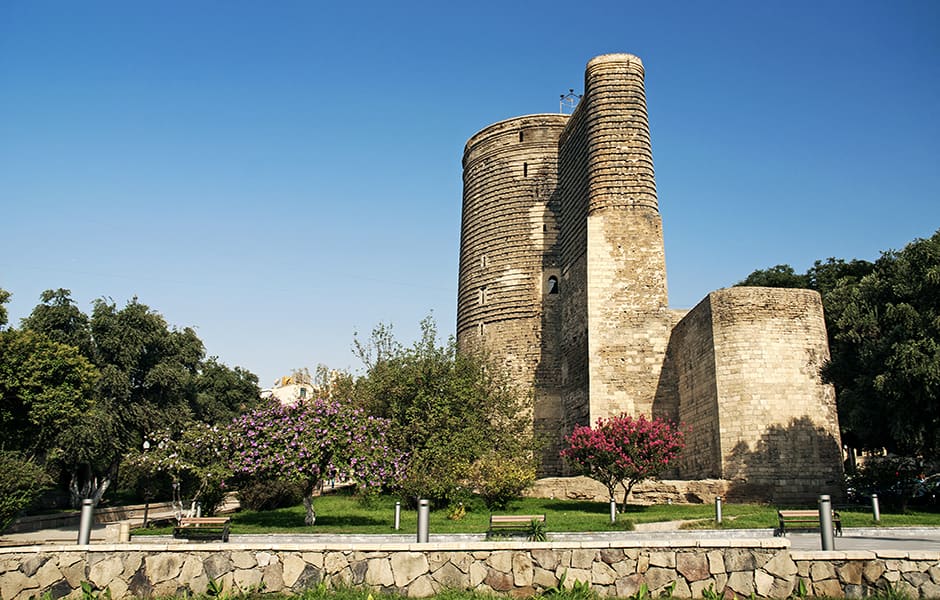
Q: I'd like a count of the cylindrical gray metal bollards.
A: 7